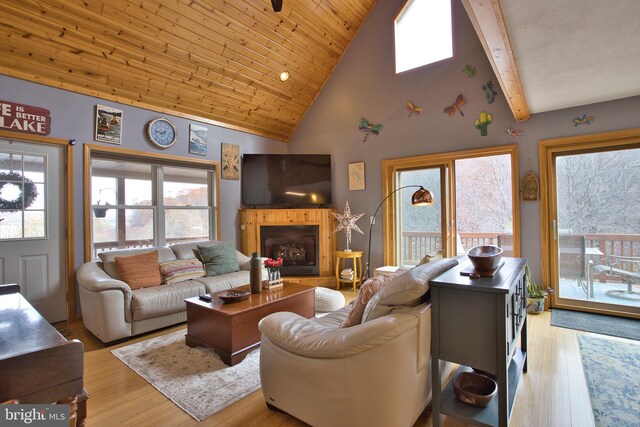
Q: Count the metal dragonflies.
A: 3